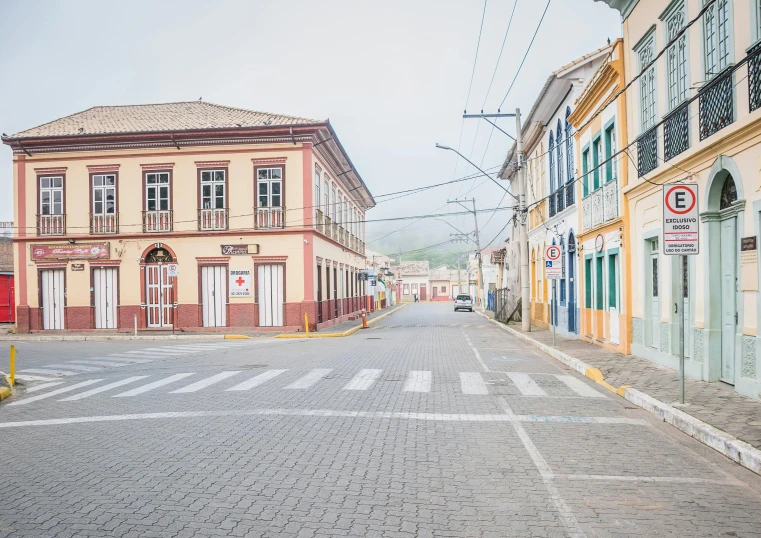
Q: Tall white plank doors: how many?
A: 4